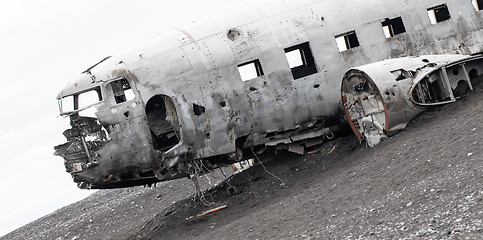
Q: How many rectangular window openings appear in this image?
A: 6